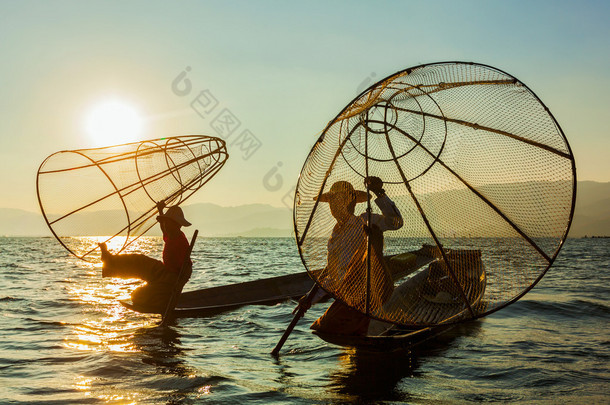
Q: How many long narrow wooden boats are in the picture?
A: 2